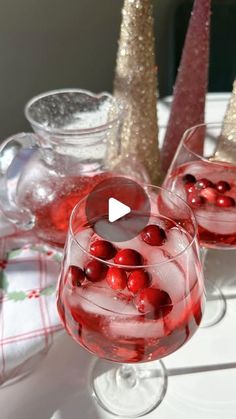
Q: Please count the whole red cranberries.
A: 15